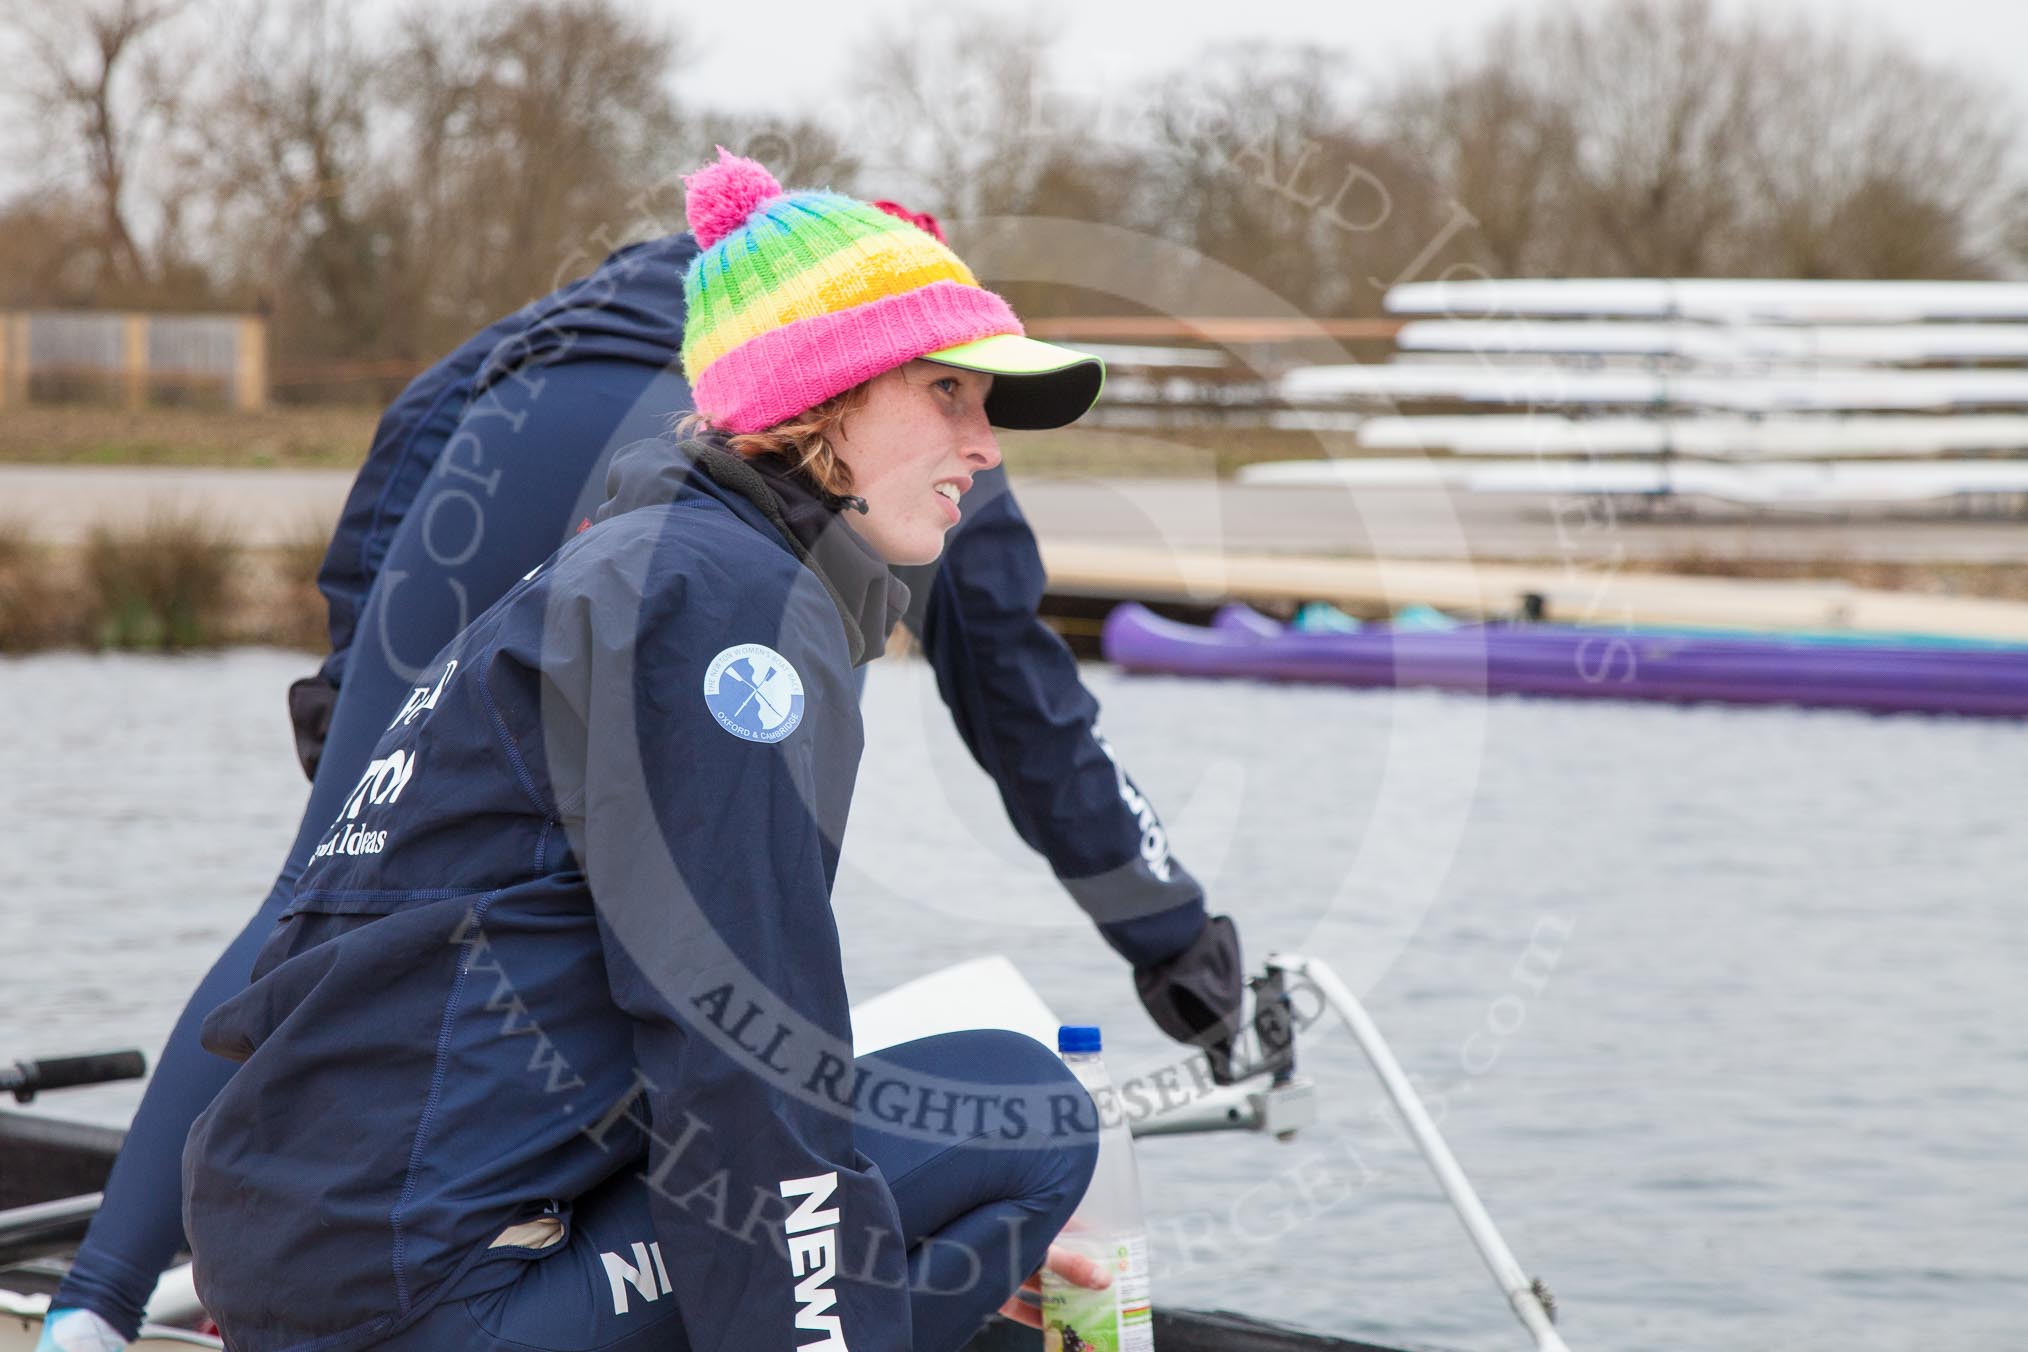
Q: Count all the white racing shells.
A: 5